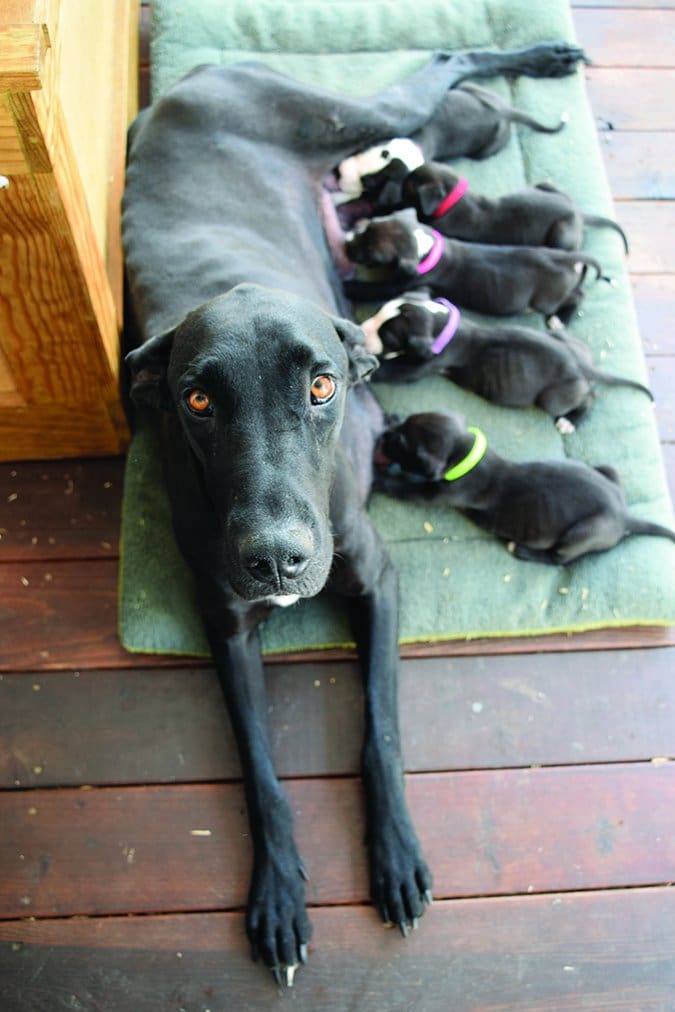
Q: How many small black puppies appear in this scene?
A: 5